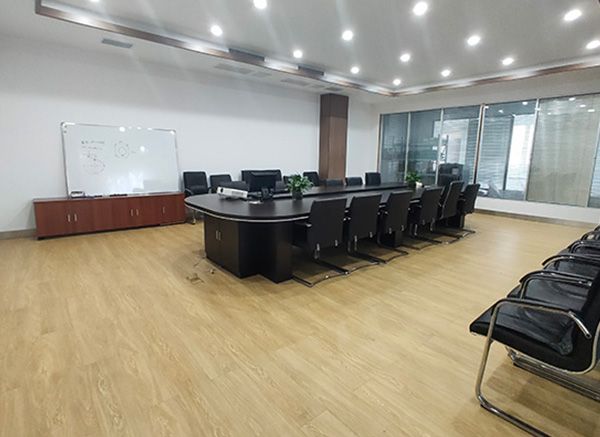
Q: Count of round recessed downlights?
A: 14